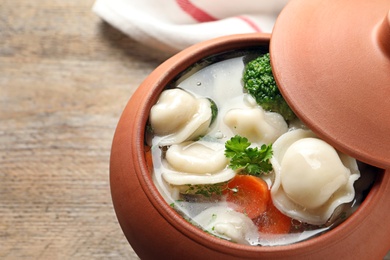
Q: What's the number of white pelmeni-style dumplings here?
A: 5